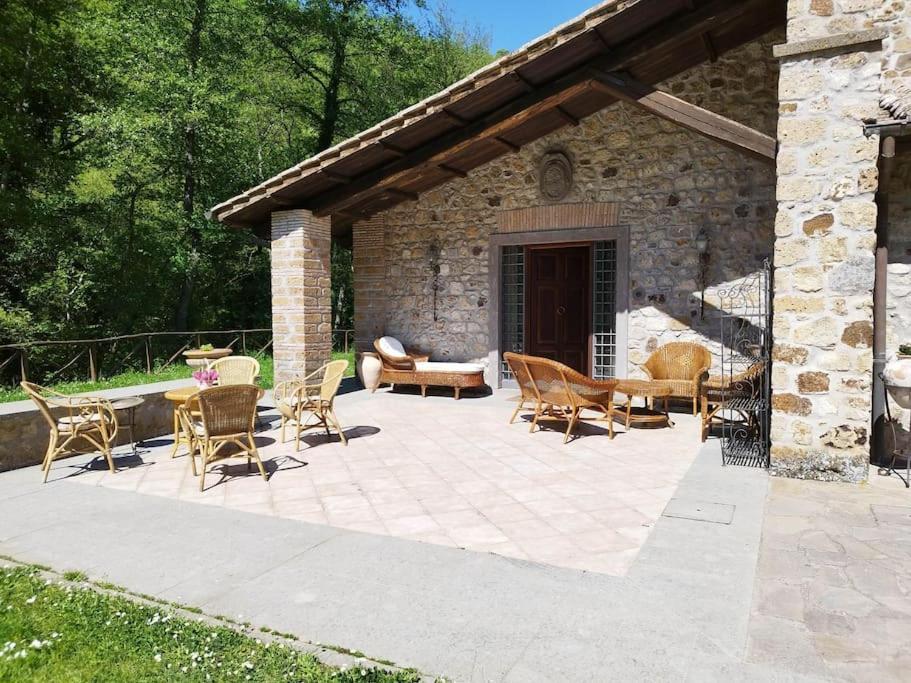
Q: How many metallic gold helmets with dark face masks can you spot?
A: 0